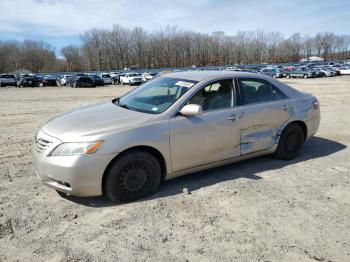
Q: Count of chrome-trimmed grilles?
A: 1